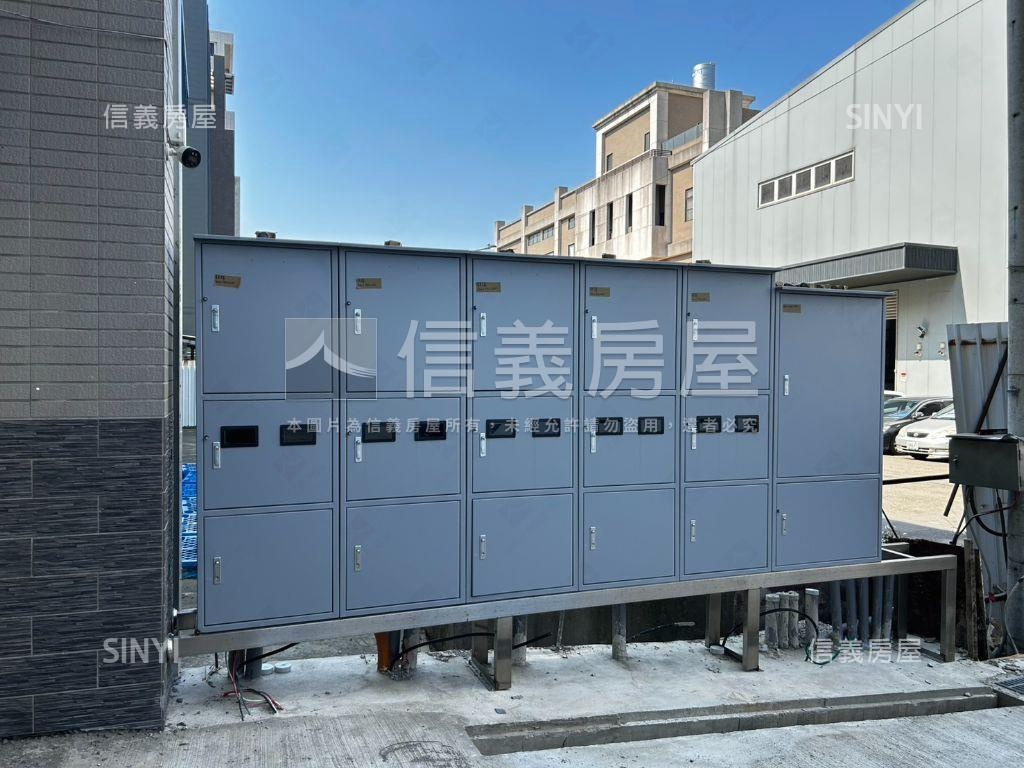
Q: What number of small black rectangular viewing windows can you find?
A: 10